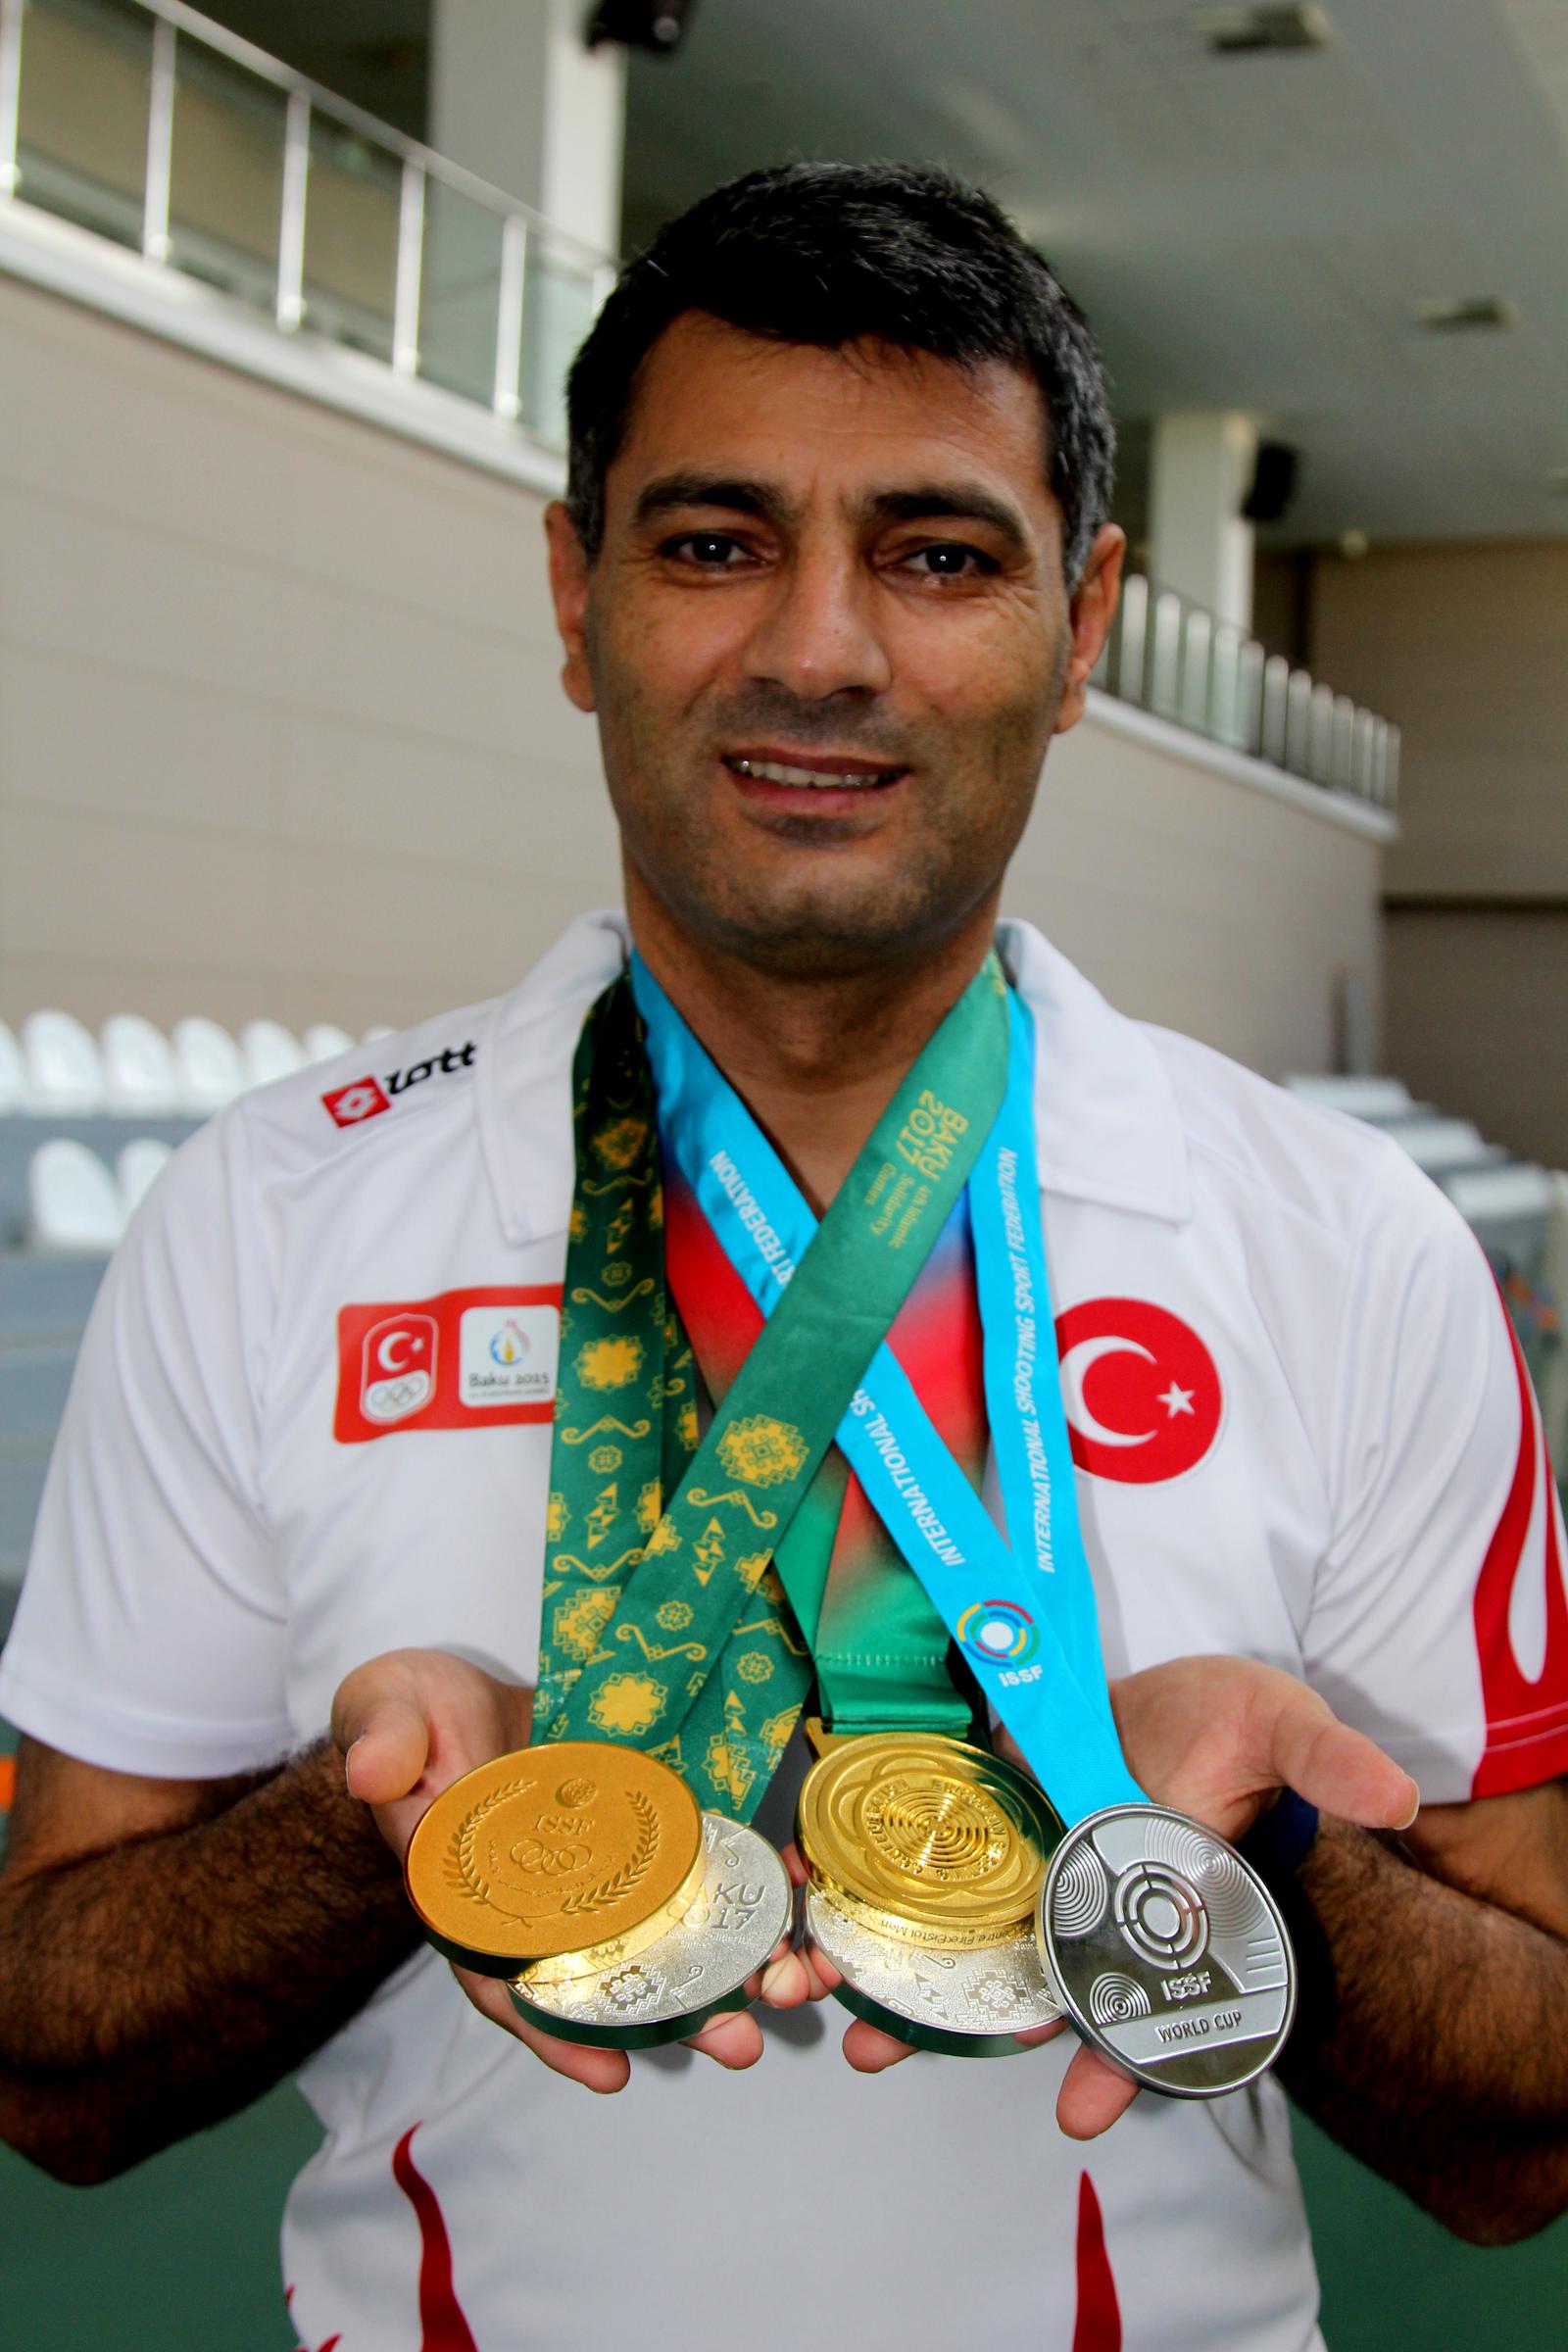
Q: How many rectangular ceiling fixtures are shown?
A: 2